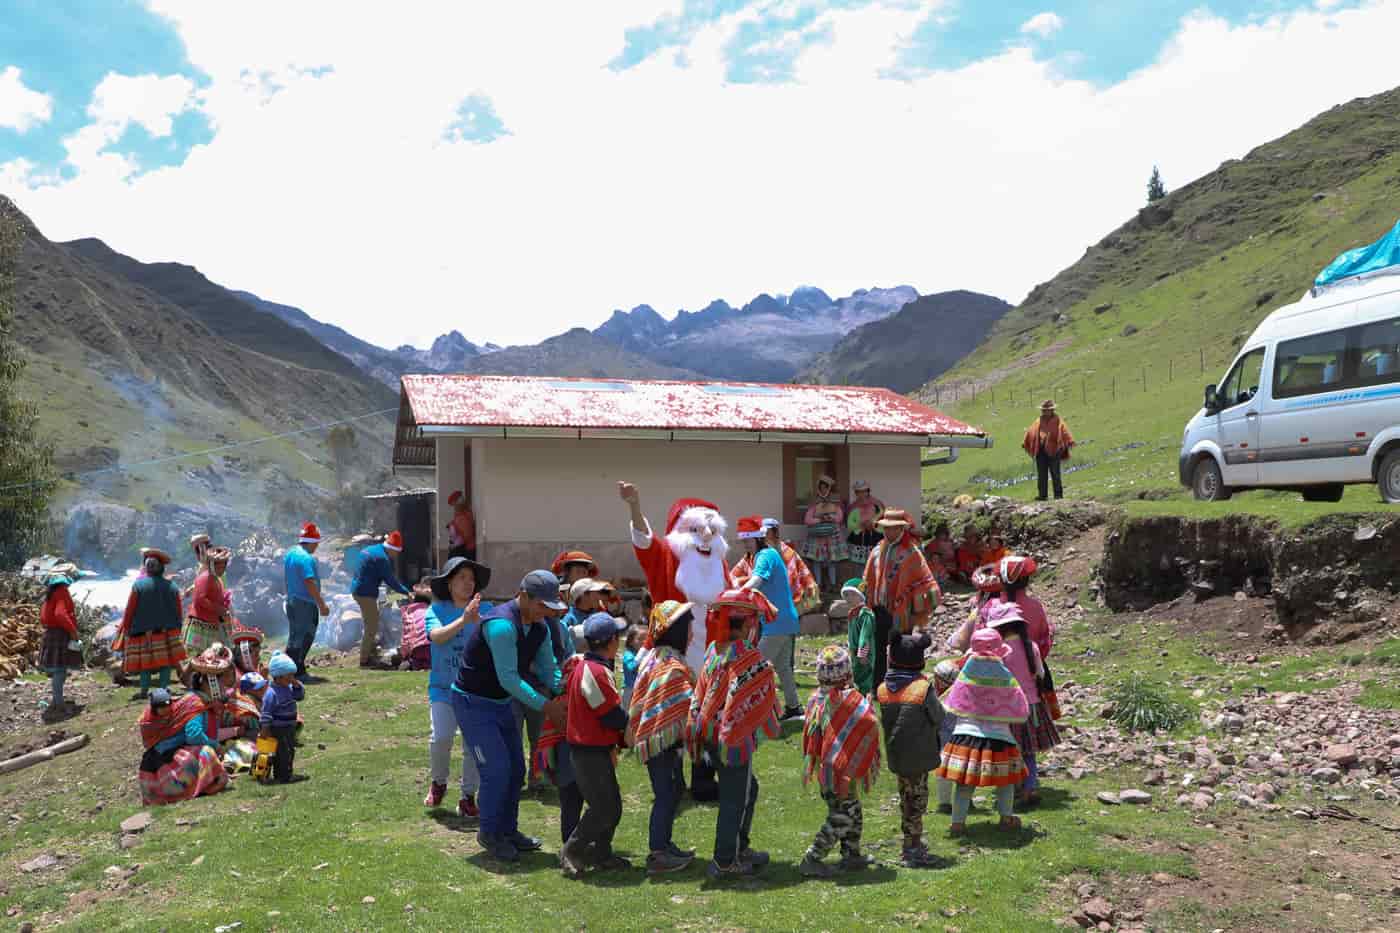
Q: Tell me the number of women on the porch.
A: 2